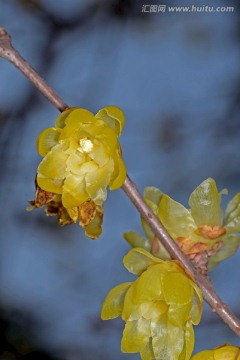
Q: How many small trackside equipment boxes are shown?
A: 0